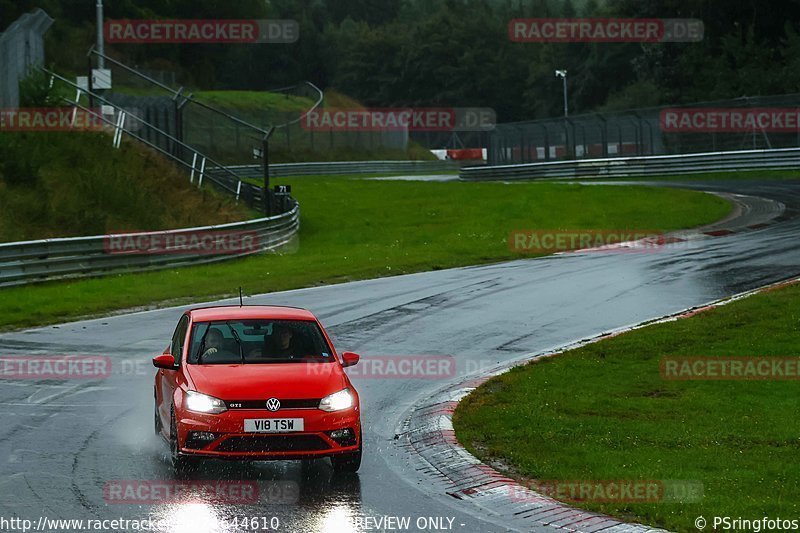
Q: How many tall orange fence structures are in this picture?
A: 0